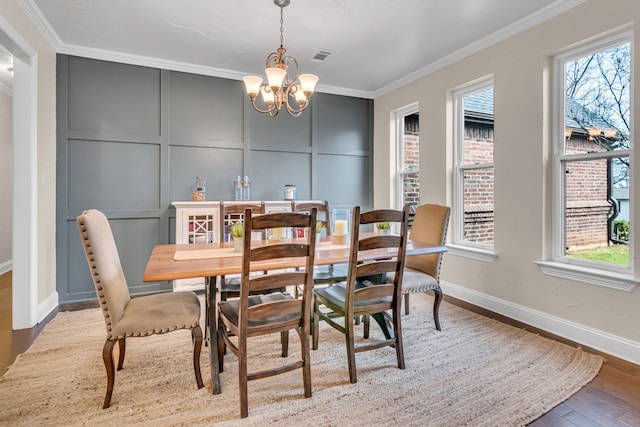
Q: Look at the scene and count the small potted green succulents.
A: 3